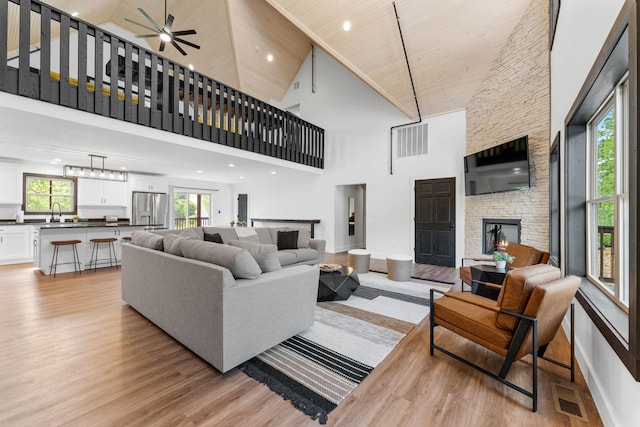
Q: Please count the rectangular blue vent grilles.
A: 0